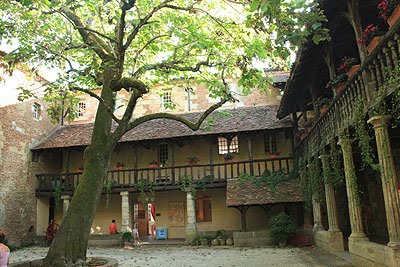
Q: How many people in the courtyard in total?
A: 2